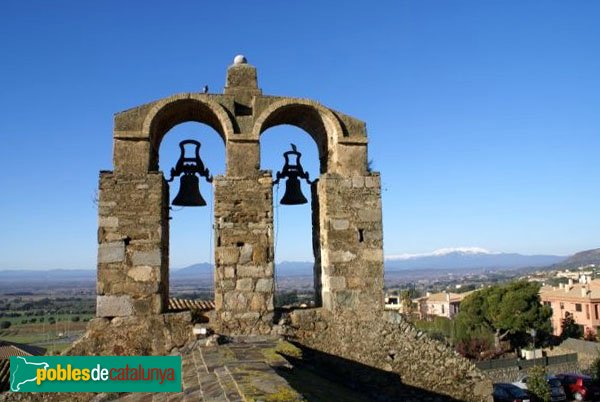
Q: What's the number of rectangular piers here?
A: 3